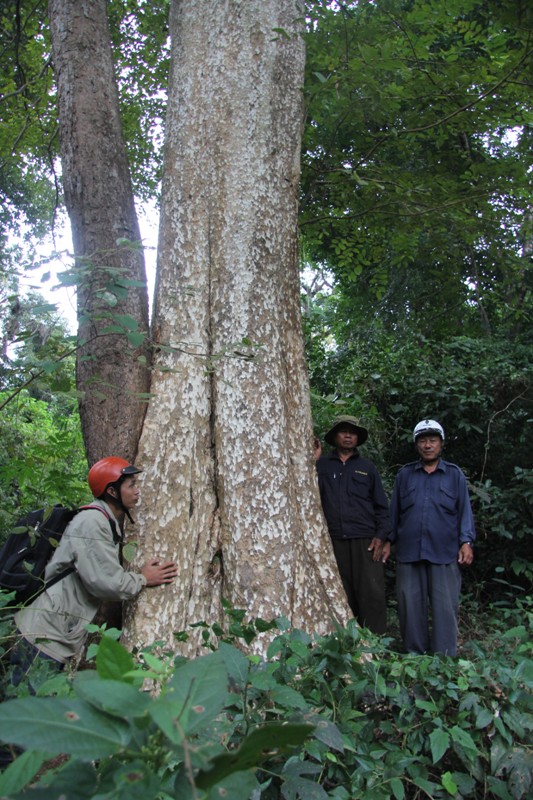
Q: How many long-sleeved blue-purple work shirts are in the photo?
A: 1